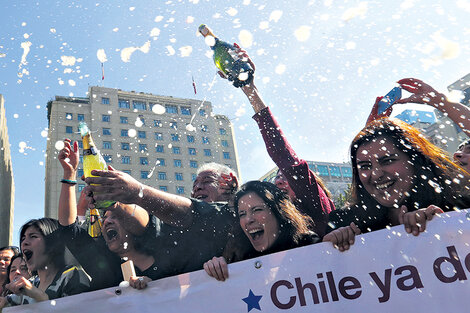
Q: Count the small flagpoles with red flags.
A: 2